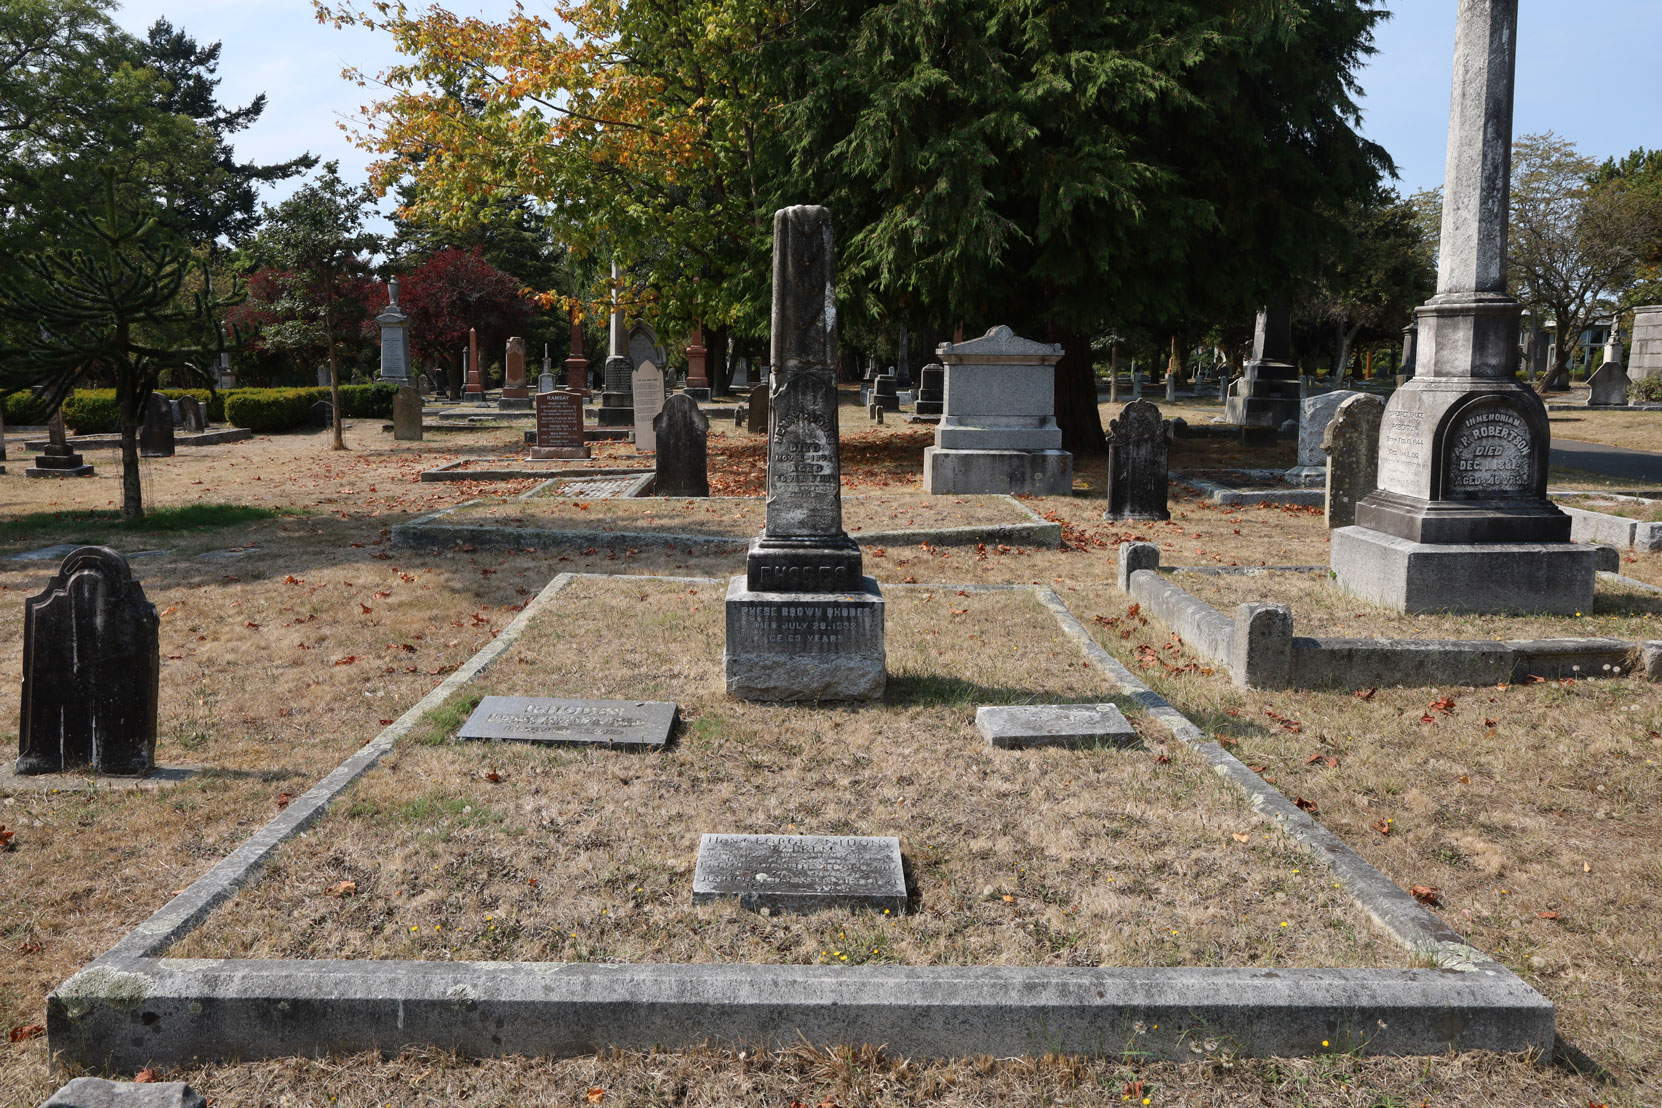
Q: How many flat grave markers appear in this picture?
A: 3